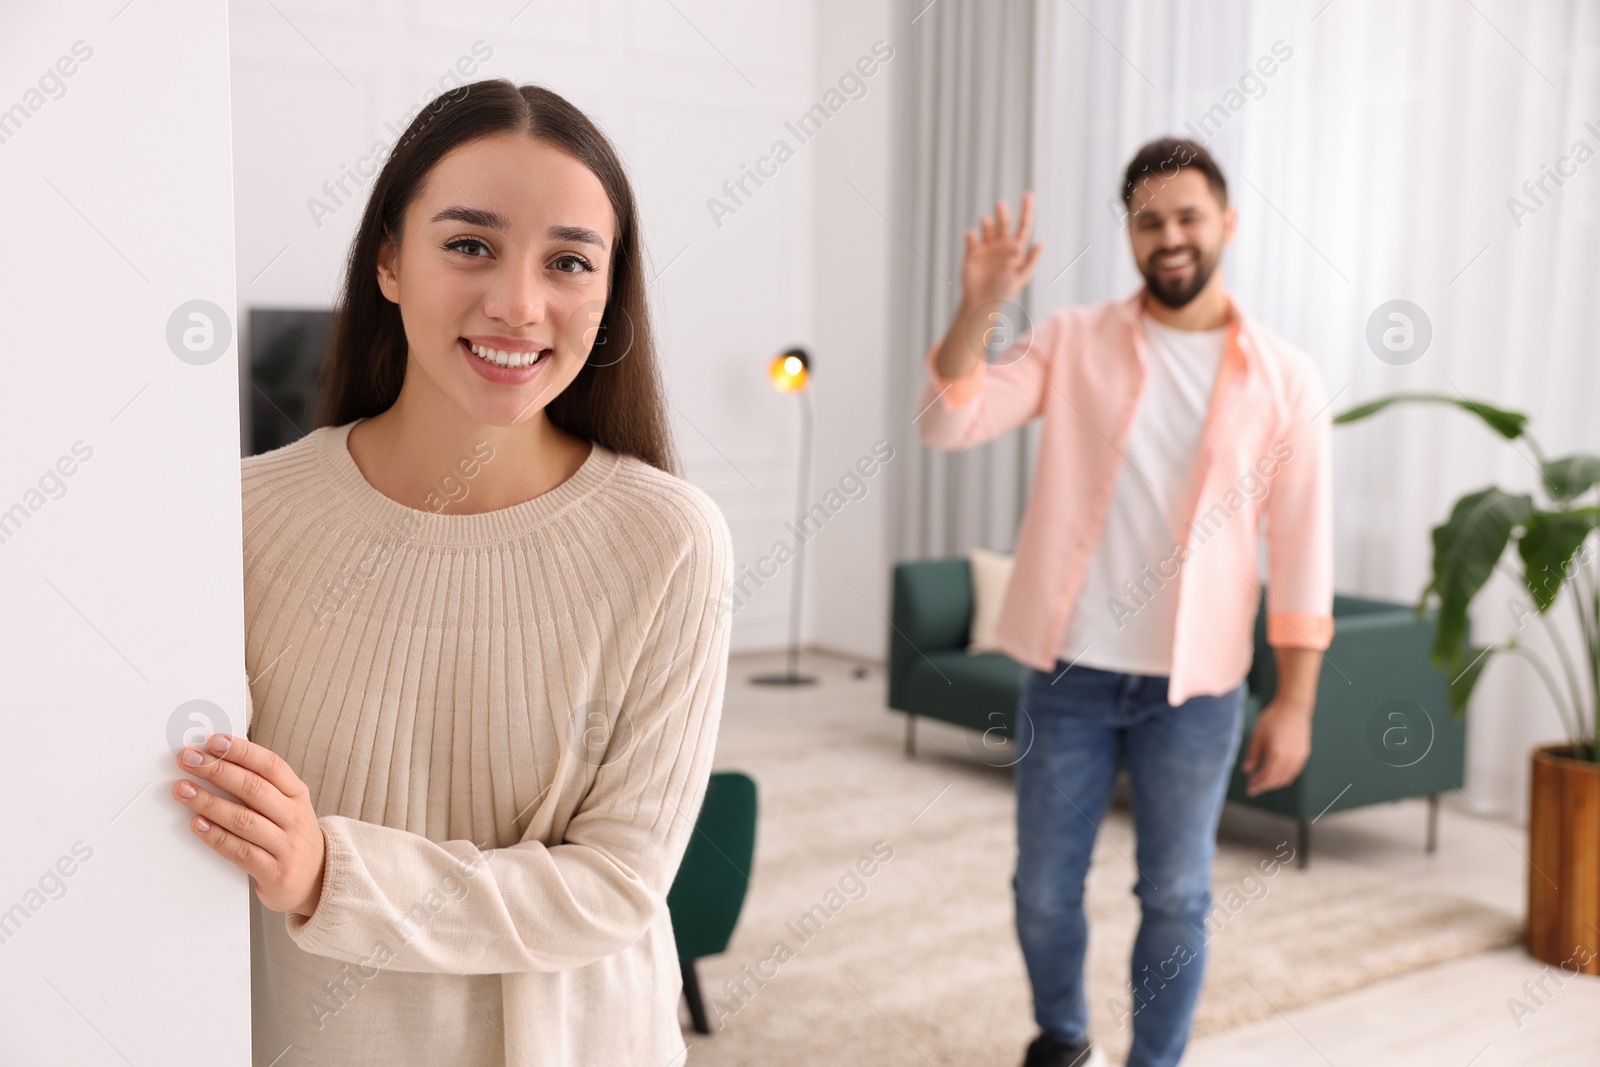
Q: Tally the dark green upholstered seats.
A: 2